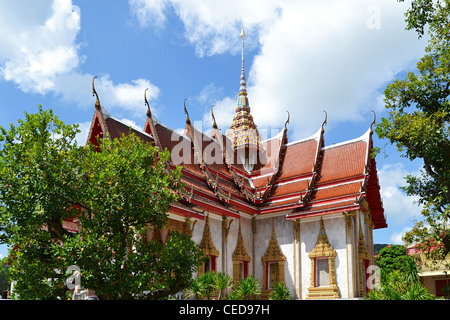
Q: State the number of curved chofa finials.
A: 7